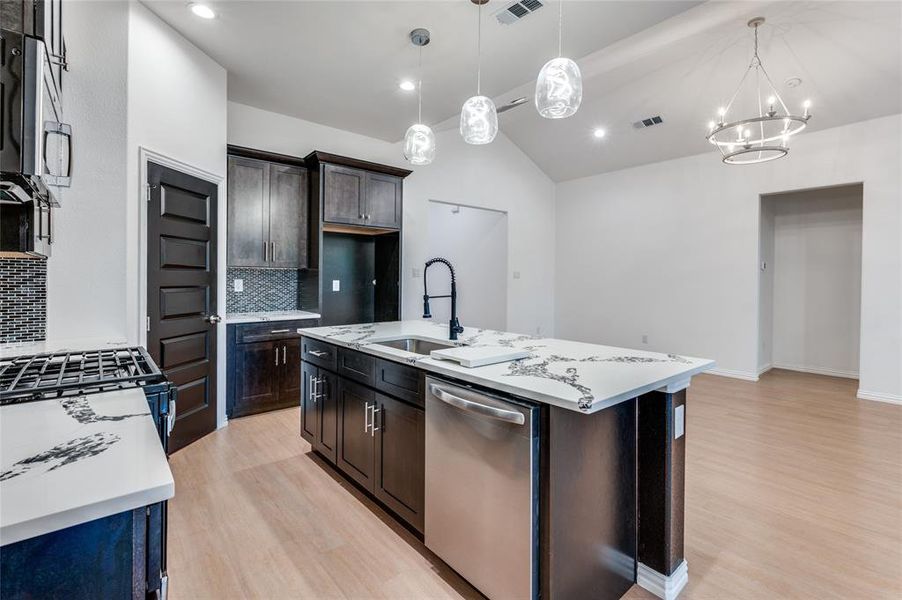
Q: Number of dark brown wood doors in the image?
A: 1